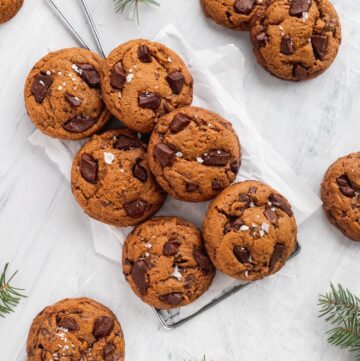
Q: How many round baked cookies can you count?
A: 11